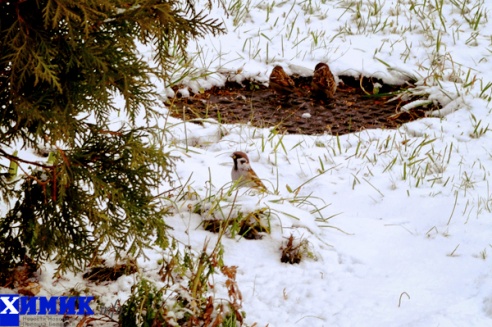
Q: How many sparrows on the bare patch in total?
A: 2